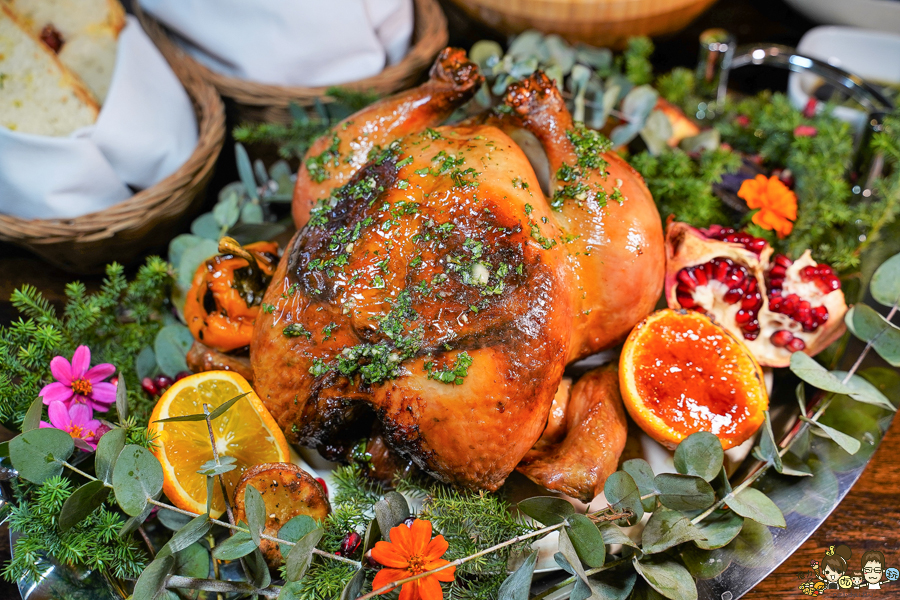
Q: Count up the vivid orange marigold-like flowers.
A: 2